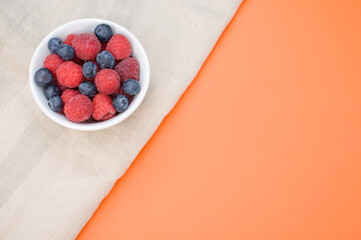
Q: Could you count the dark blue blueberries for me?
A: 11